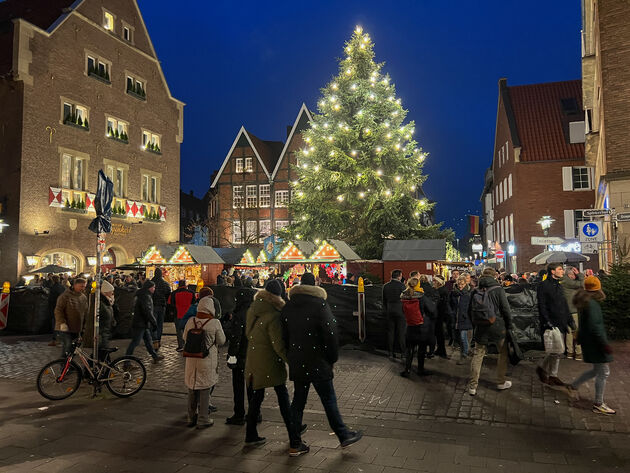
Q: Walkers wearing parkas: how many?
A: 3